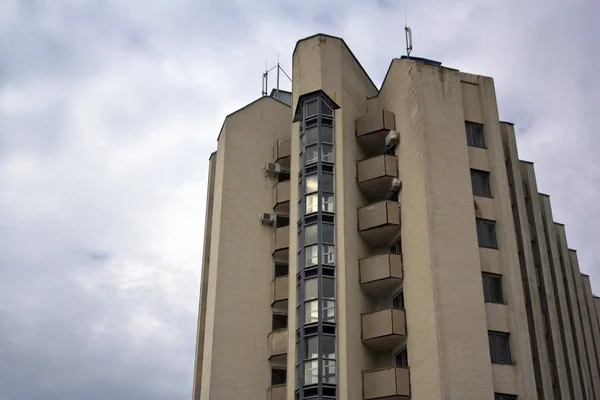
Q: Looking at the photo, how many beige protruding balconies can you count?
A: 12